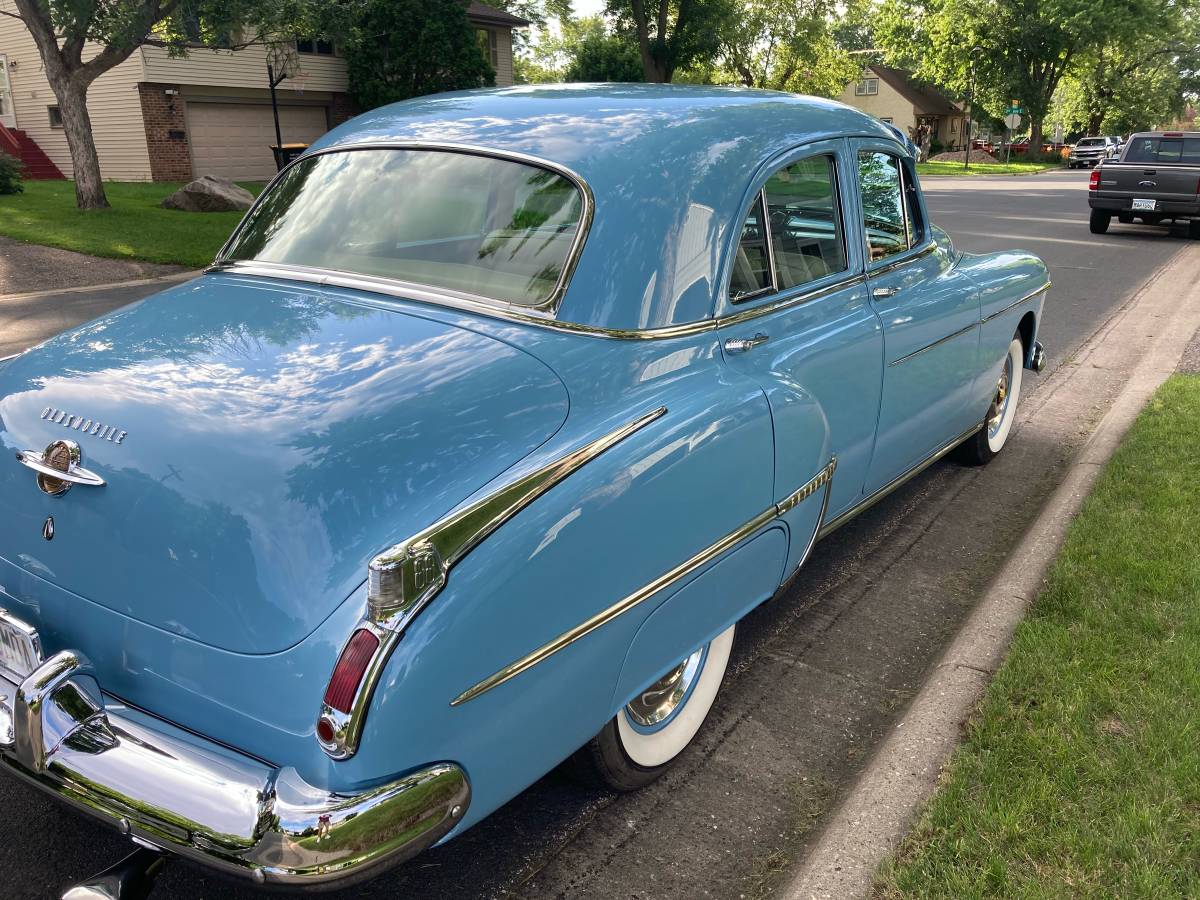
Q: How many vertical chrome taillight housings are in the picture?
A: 1